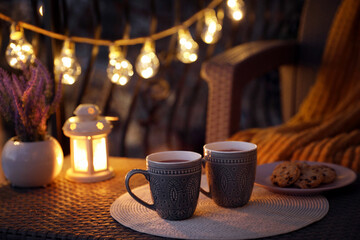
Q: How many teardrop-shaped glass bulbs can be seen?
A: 7